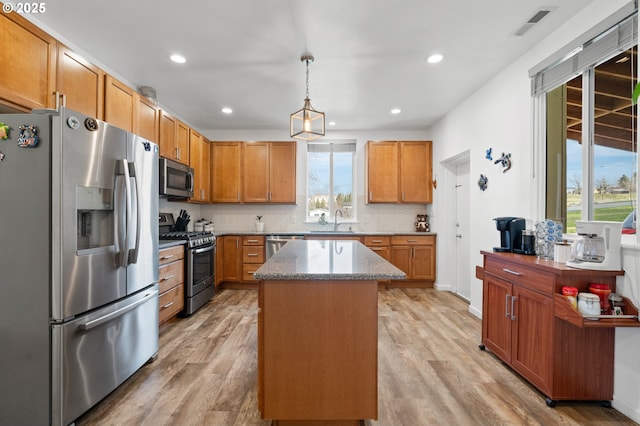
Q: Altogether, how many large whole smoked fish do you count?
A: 0